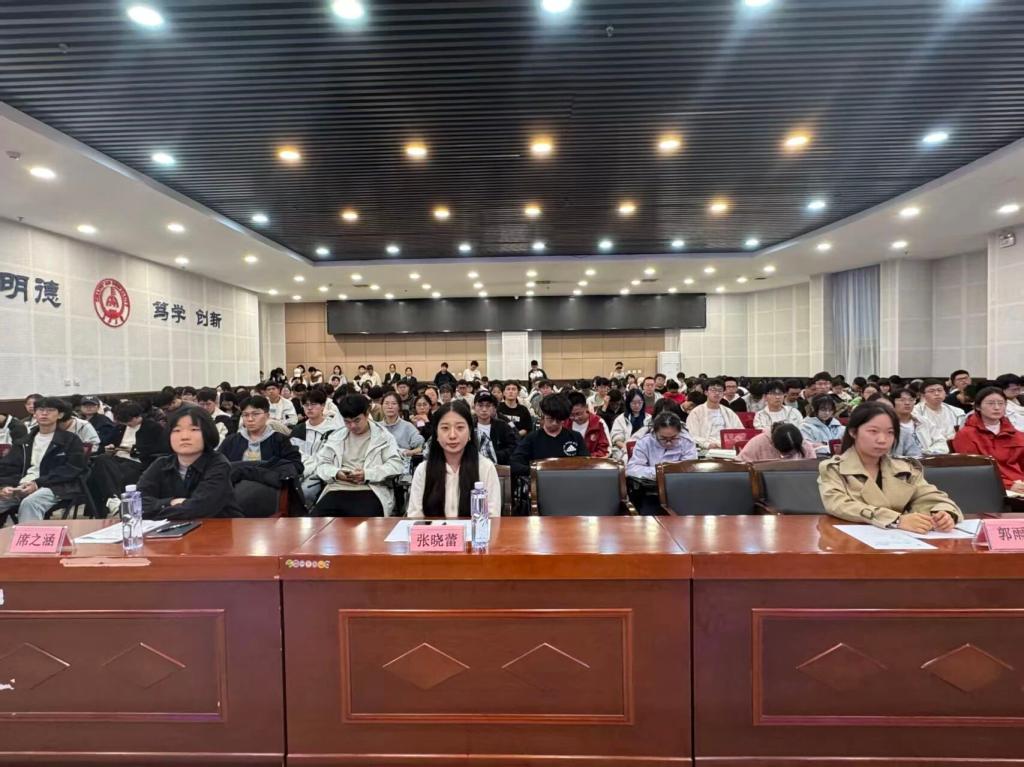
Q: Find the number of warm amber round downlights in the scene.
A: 10